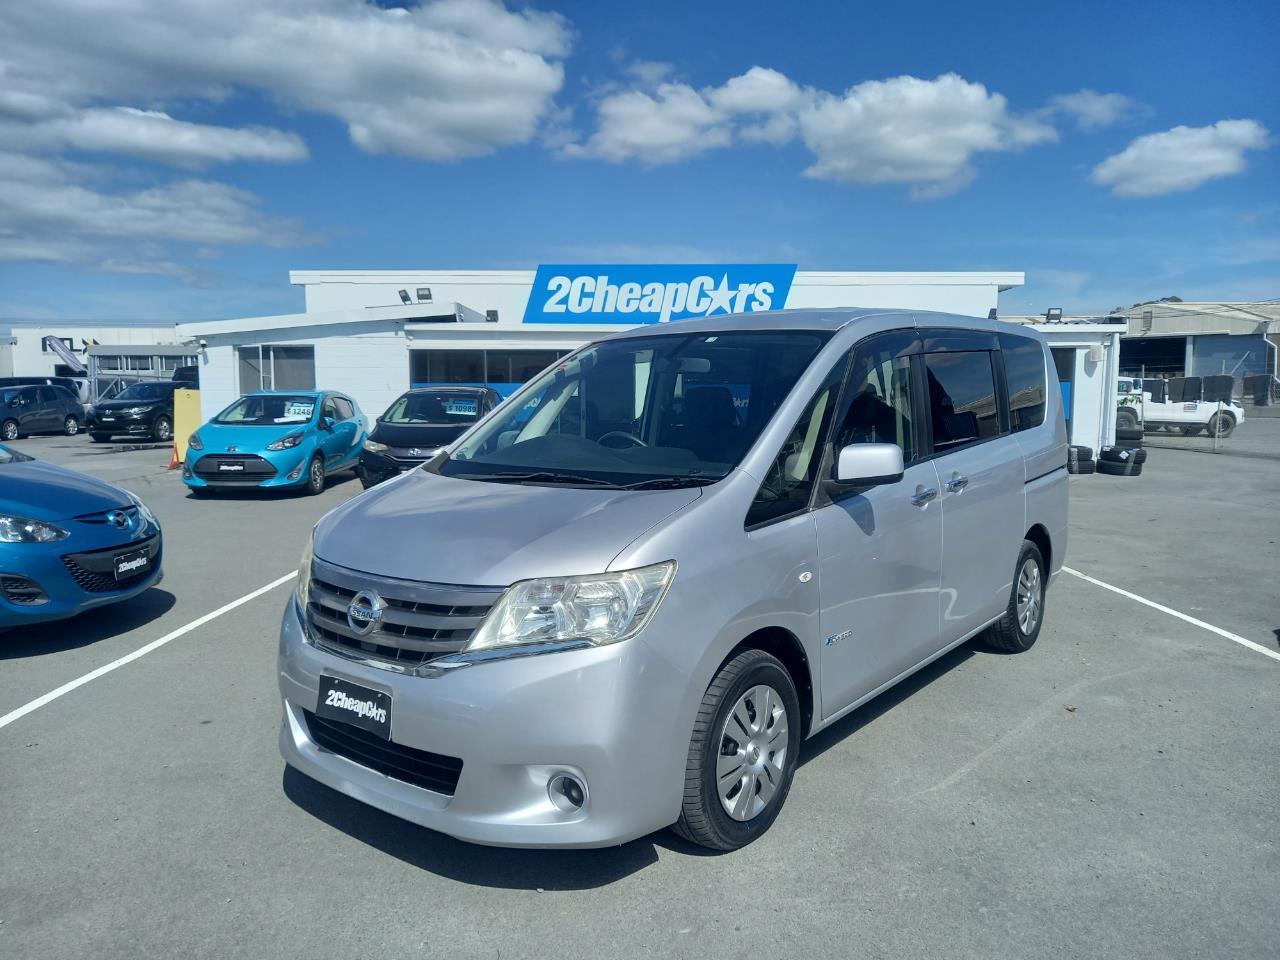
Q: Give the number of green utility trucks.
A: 0